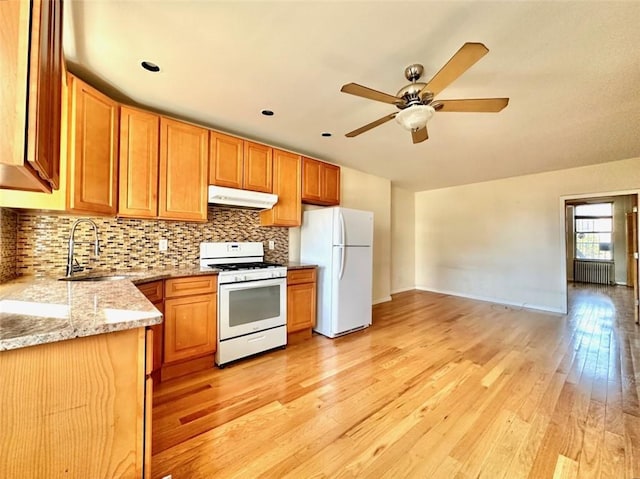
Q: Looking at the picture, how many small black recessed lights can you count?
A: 3